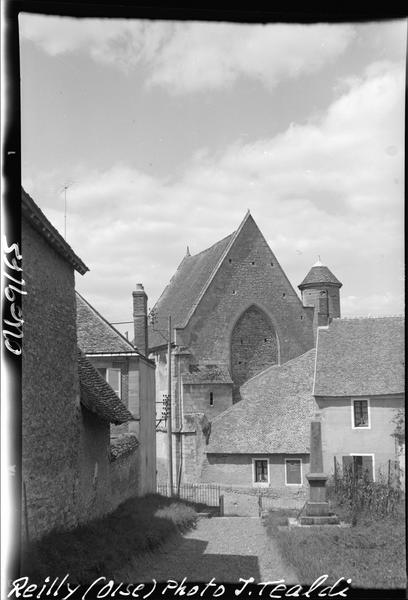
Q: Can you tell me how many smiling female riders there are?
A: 0